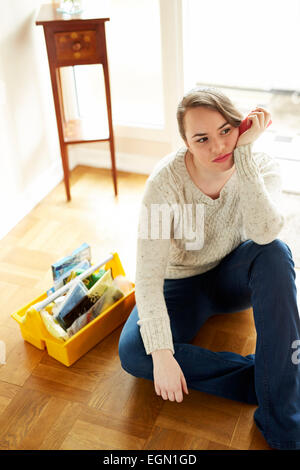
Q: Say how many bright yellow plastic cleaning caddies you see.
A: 1